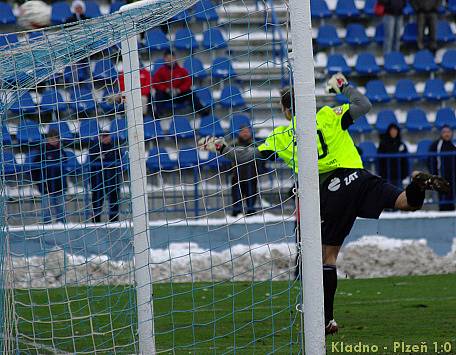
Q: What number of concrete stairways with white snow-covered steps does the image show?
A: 1